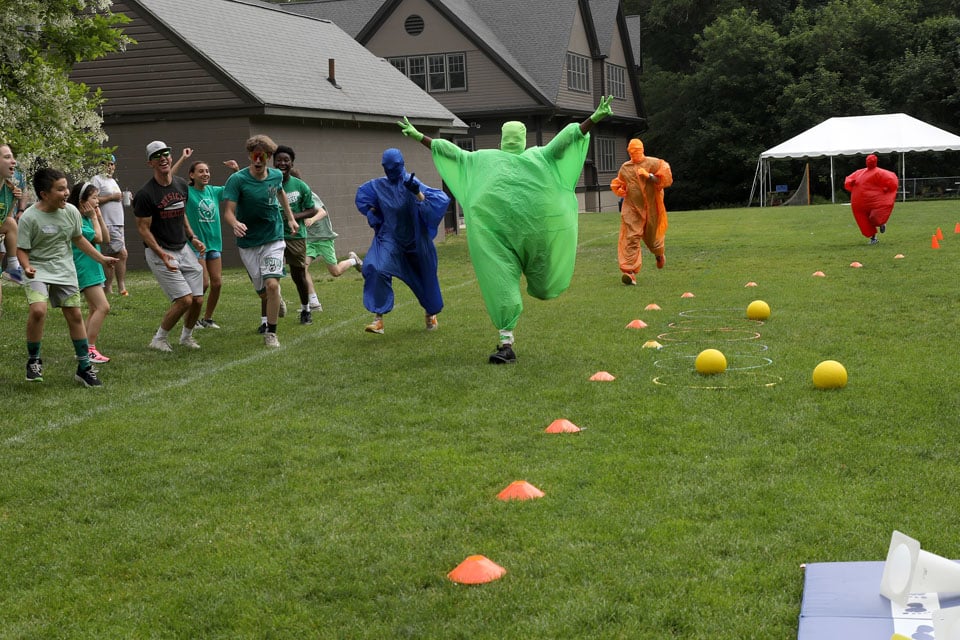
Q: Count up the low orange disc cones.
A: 11